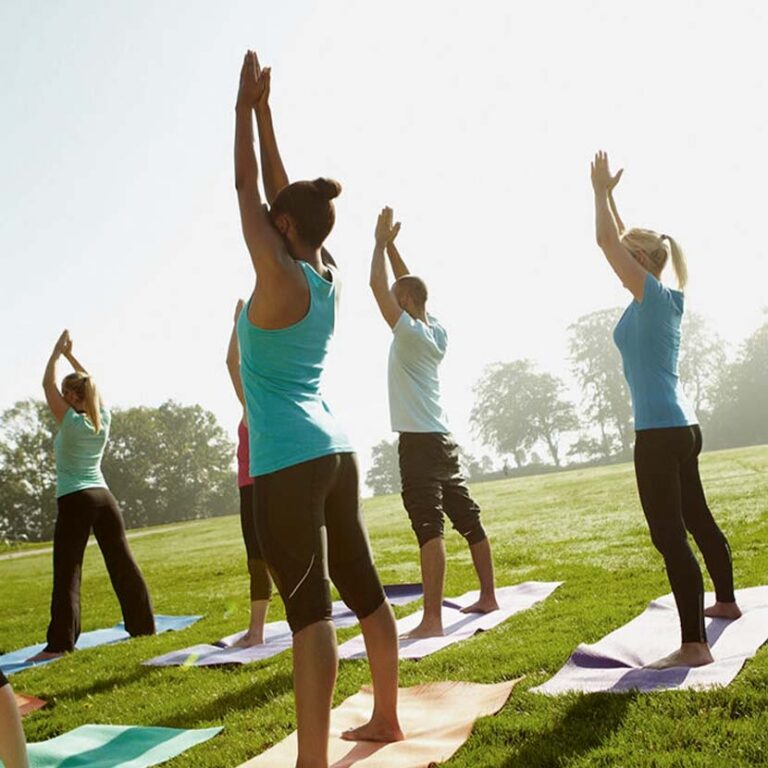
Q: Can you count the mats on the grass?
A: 7